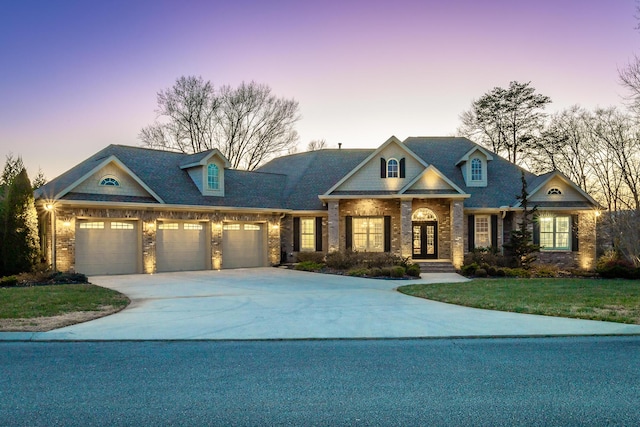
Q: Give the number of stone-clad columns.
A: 3